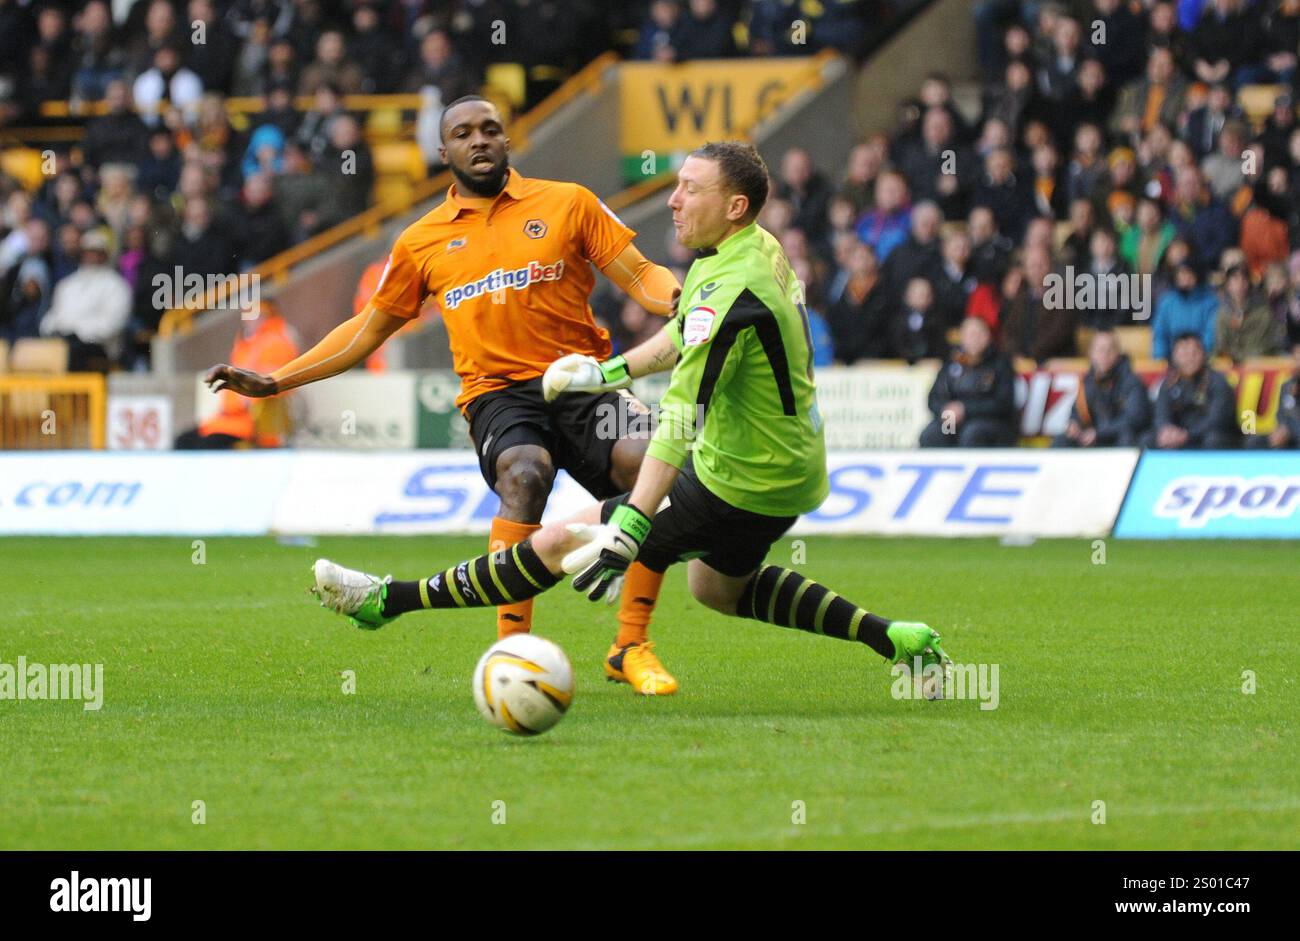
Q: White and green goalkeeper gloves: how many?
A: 2